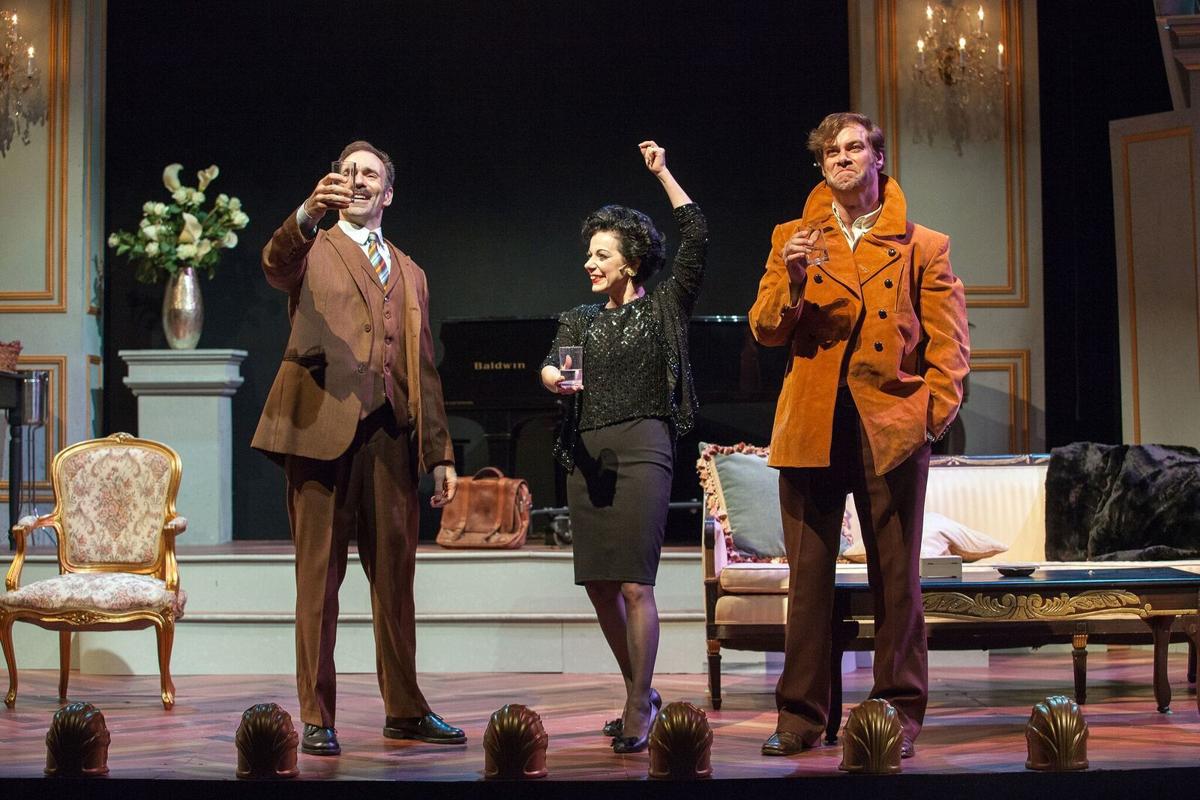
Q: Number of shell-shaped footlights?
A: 6